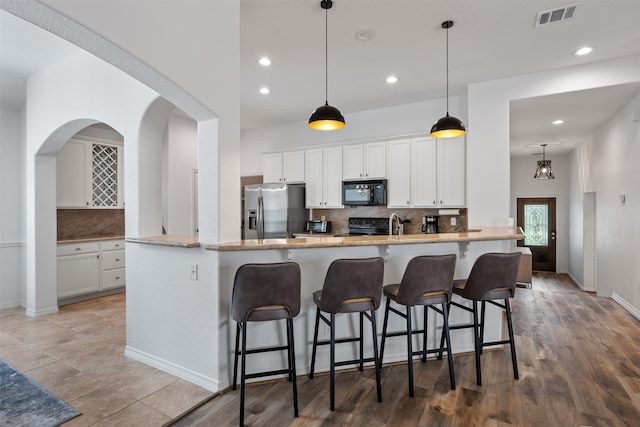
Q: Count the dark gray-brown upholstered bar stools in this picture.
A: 4